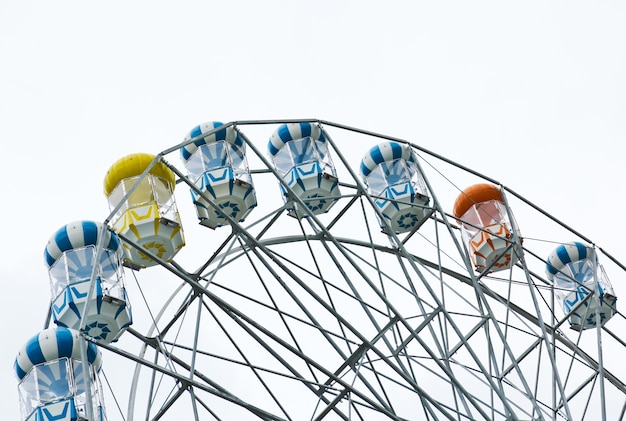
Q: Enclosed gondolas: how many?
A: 8